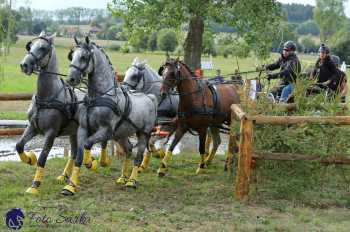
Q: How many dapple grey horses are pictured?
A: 3